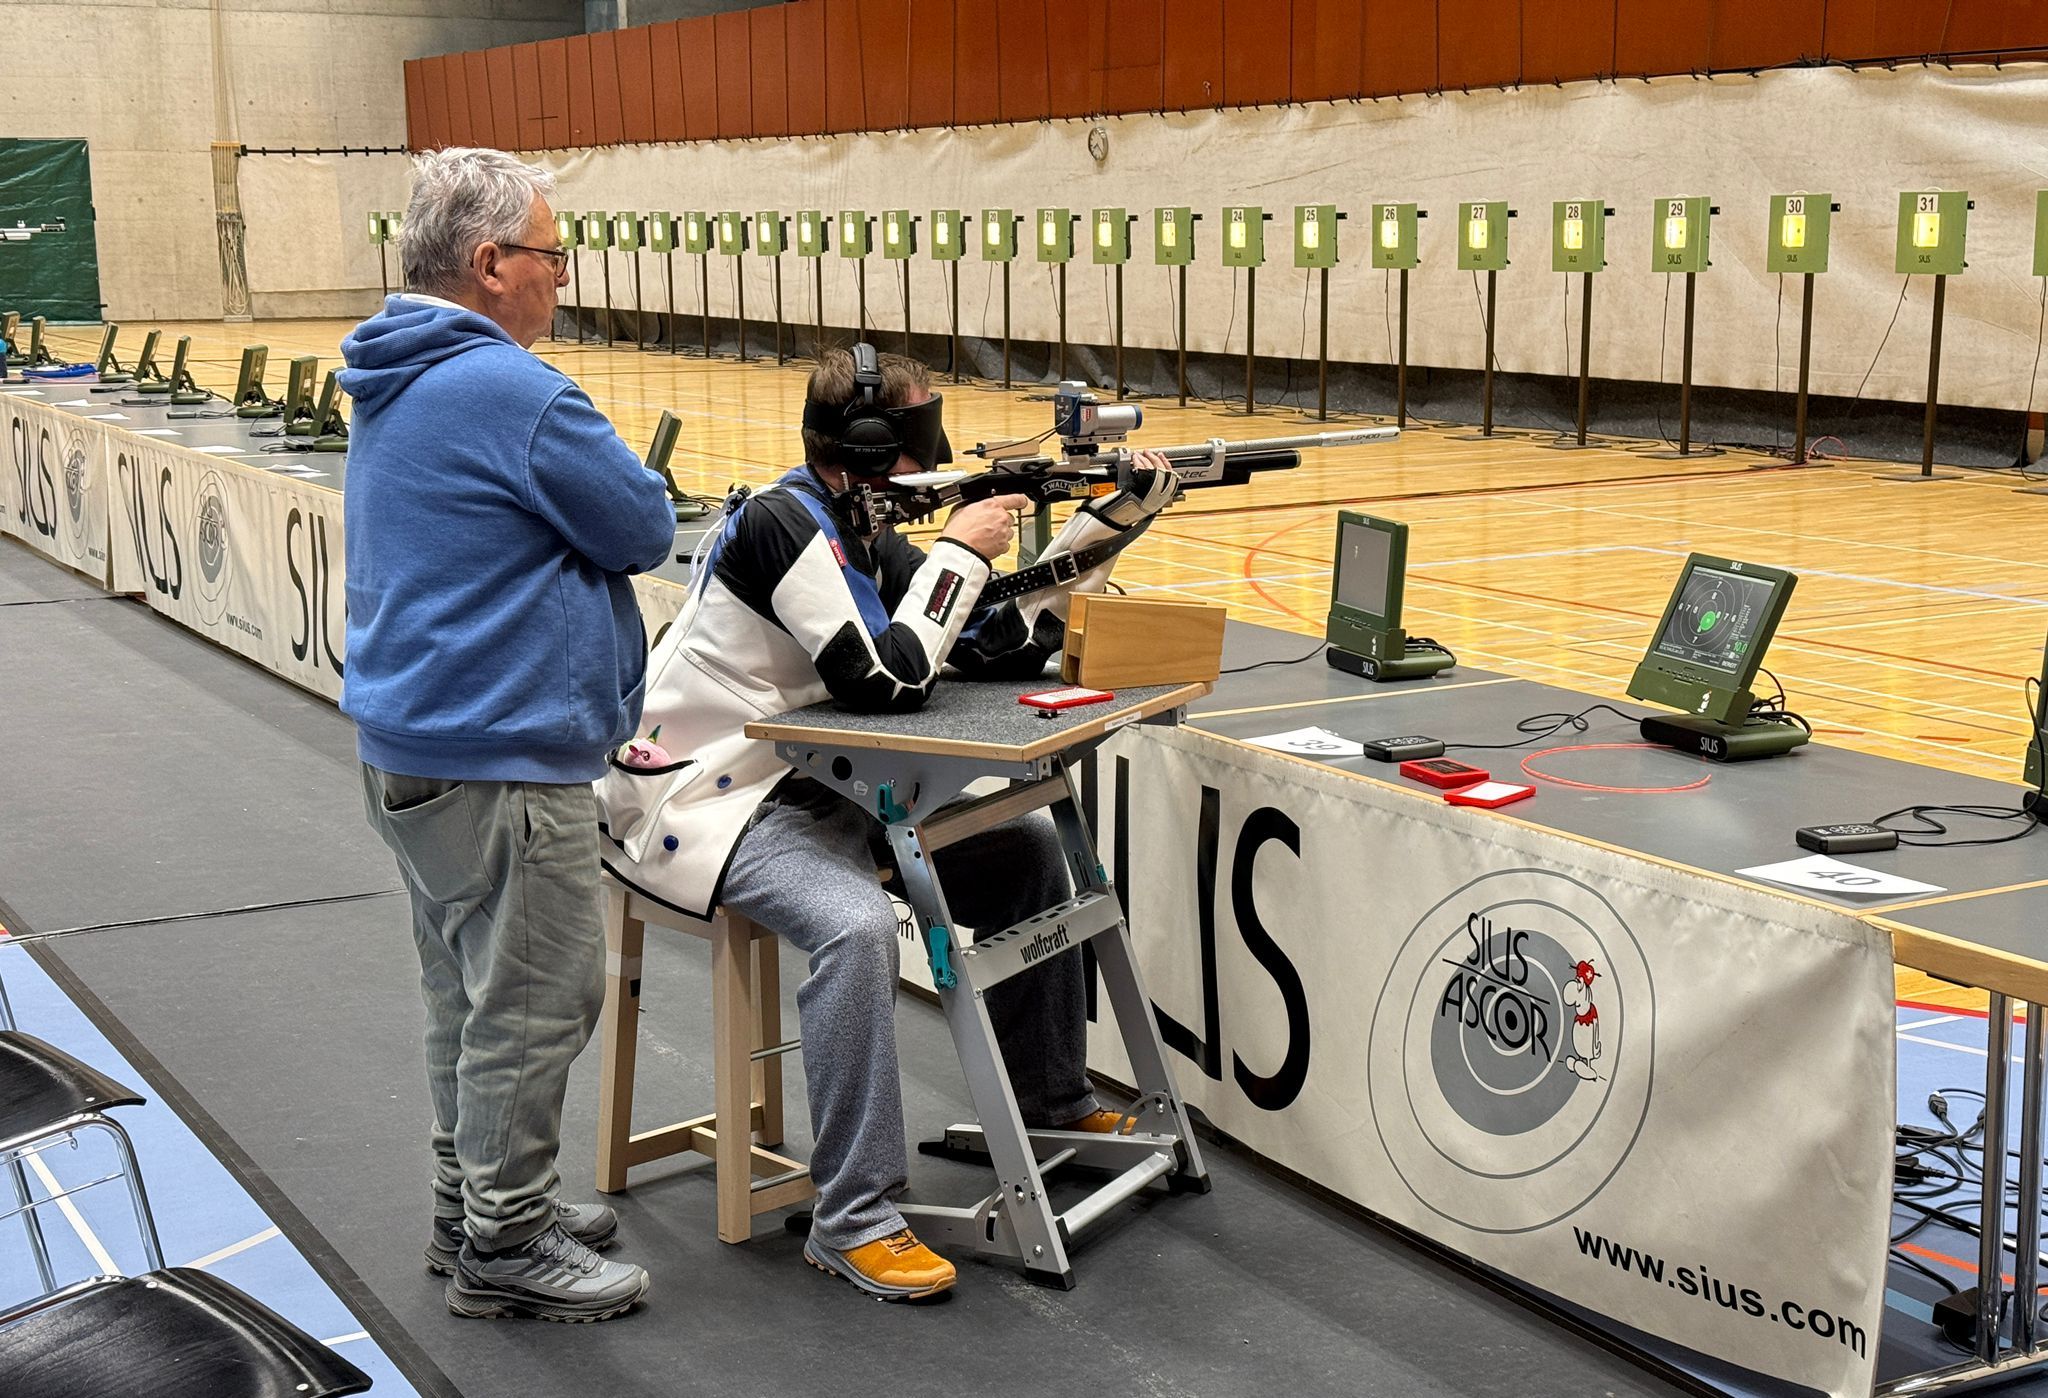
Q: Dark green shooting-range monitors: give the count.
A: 13